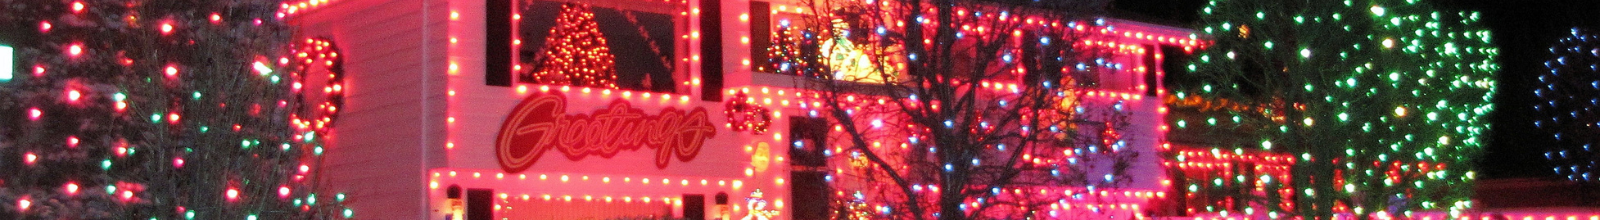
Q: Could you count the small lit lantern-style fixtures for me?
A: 2